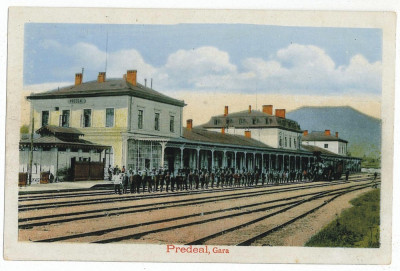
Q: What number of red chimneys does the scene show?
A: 14